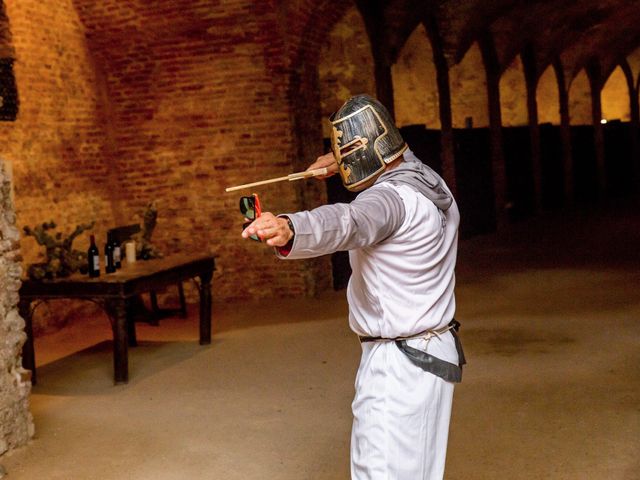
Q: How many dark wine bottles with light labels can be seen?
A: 3